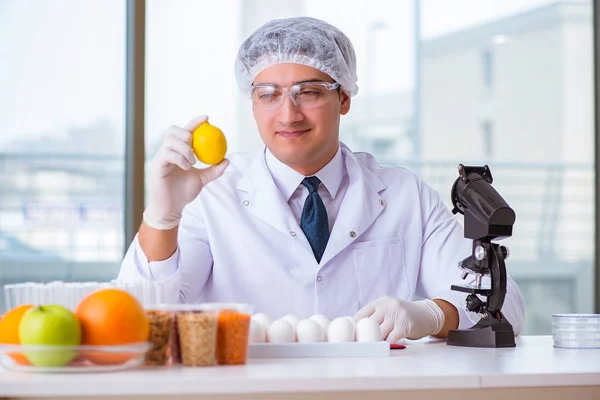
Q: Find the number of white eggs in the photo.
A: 9